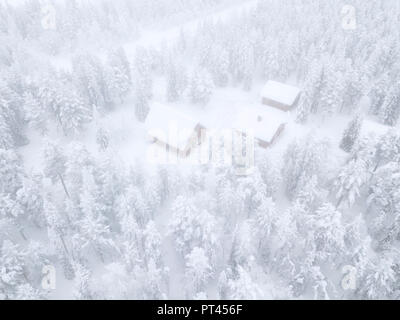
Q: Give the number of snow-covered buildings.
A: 3